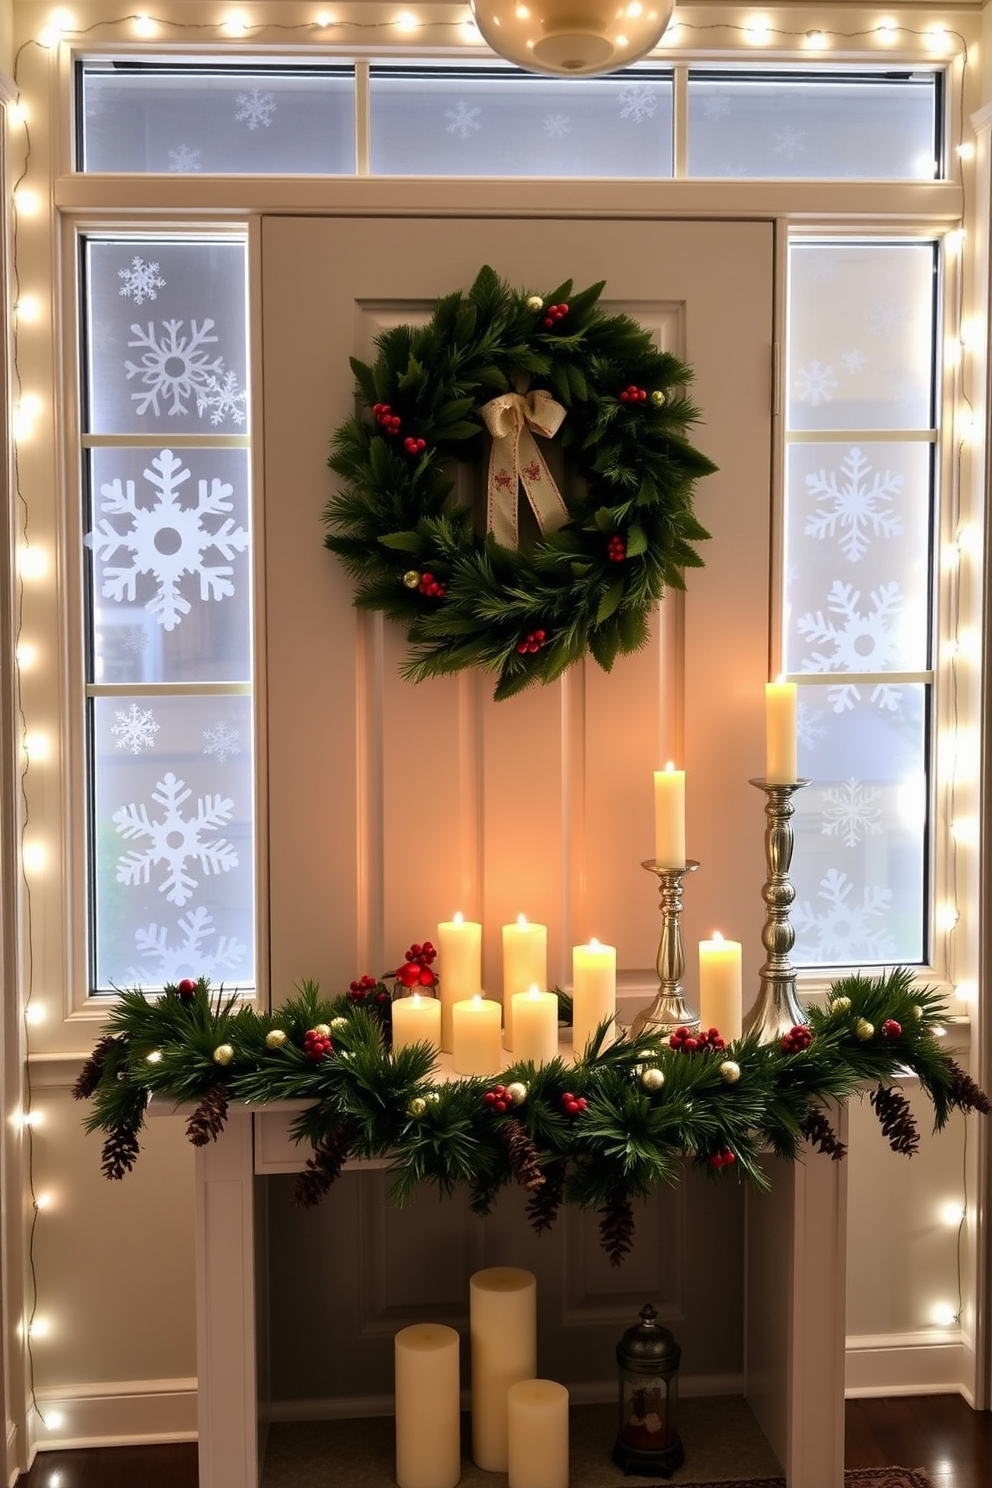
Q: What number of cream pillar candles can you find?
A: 12